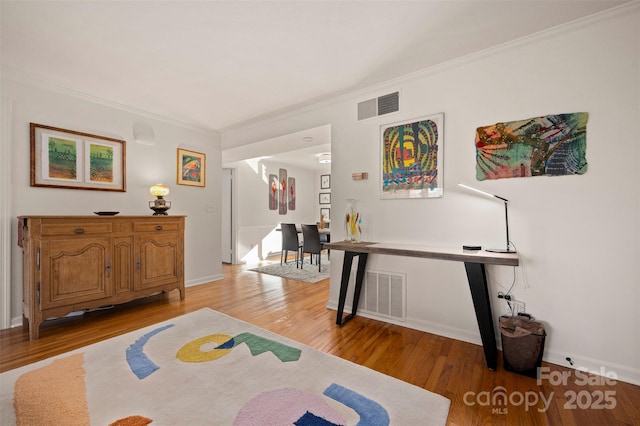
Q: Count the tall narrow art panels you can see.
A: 3